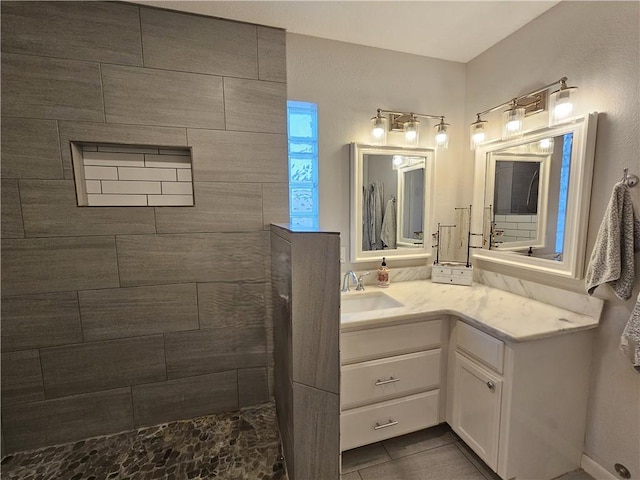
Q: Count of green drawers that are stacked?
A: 0